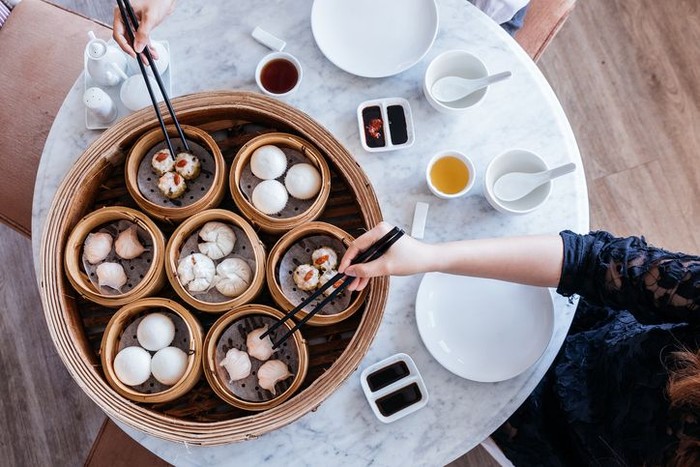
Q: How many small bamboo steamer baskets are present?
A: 7